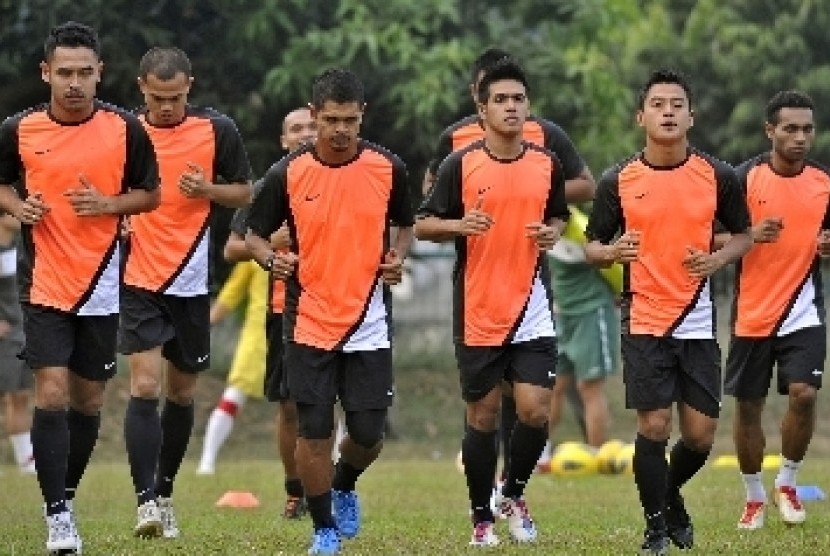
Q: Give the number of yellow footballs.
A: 3